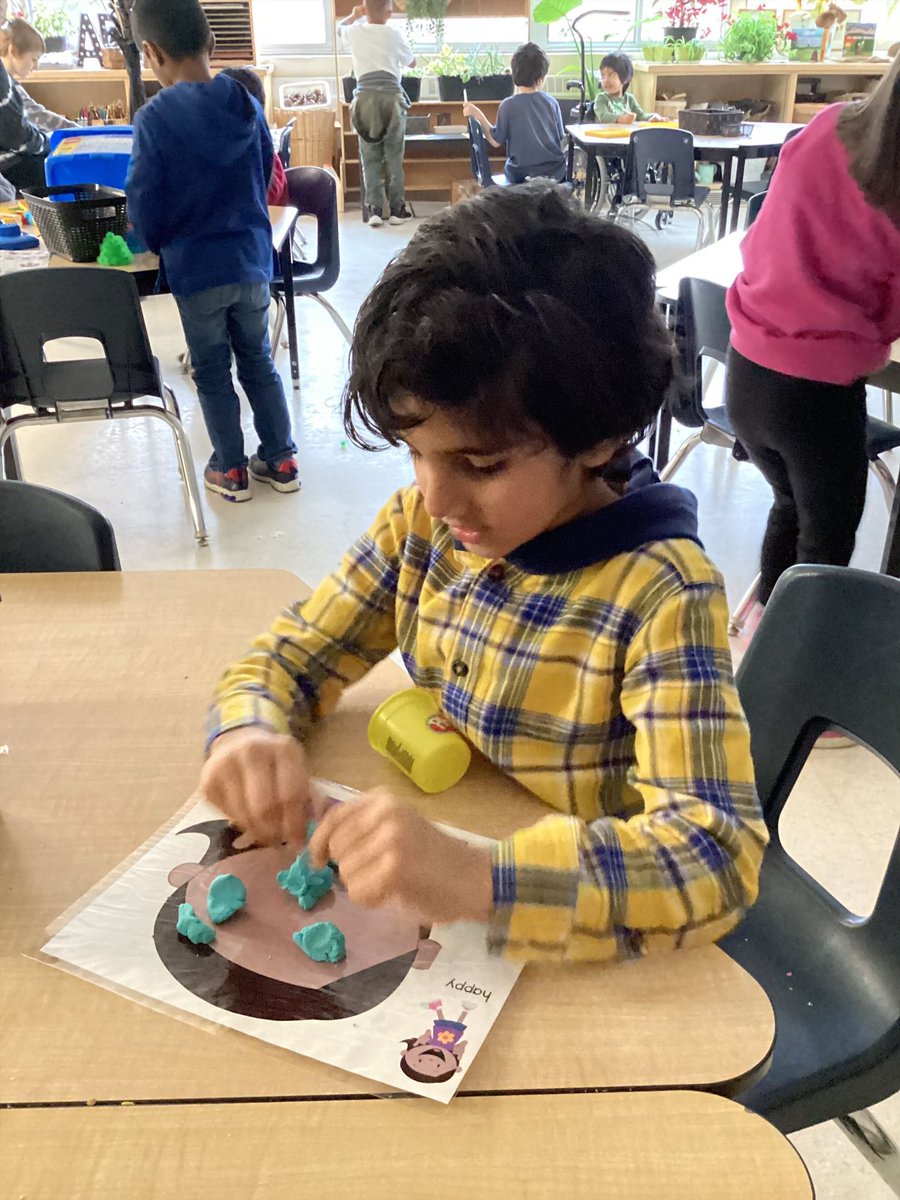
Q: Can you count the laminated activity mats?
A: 1